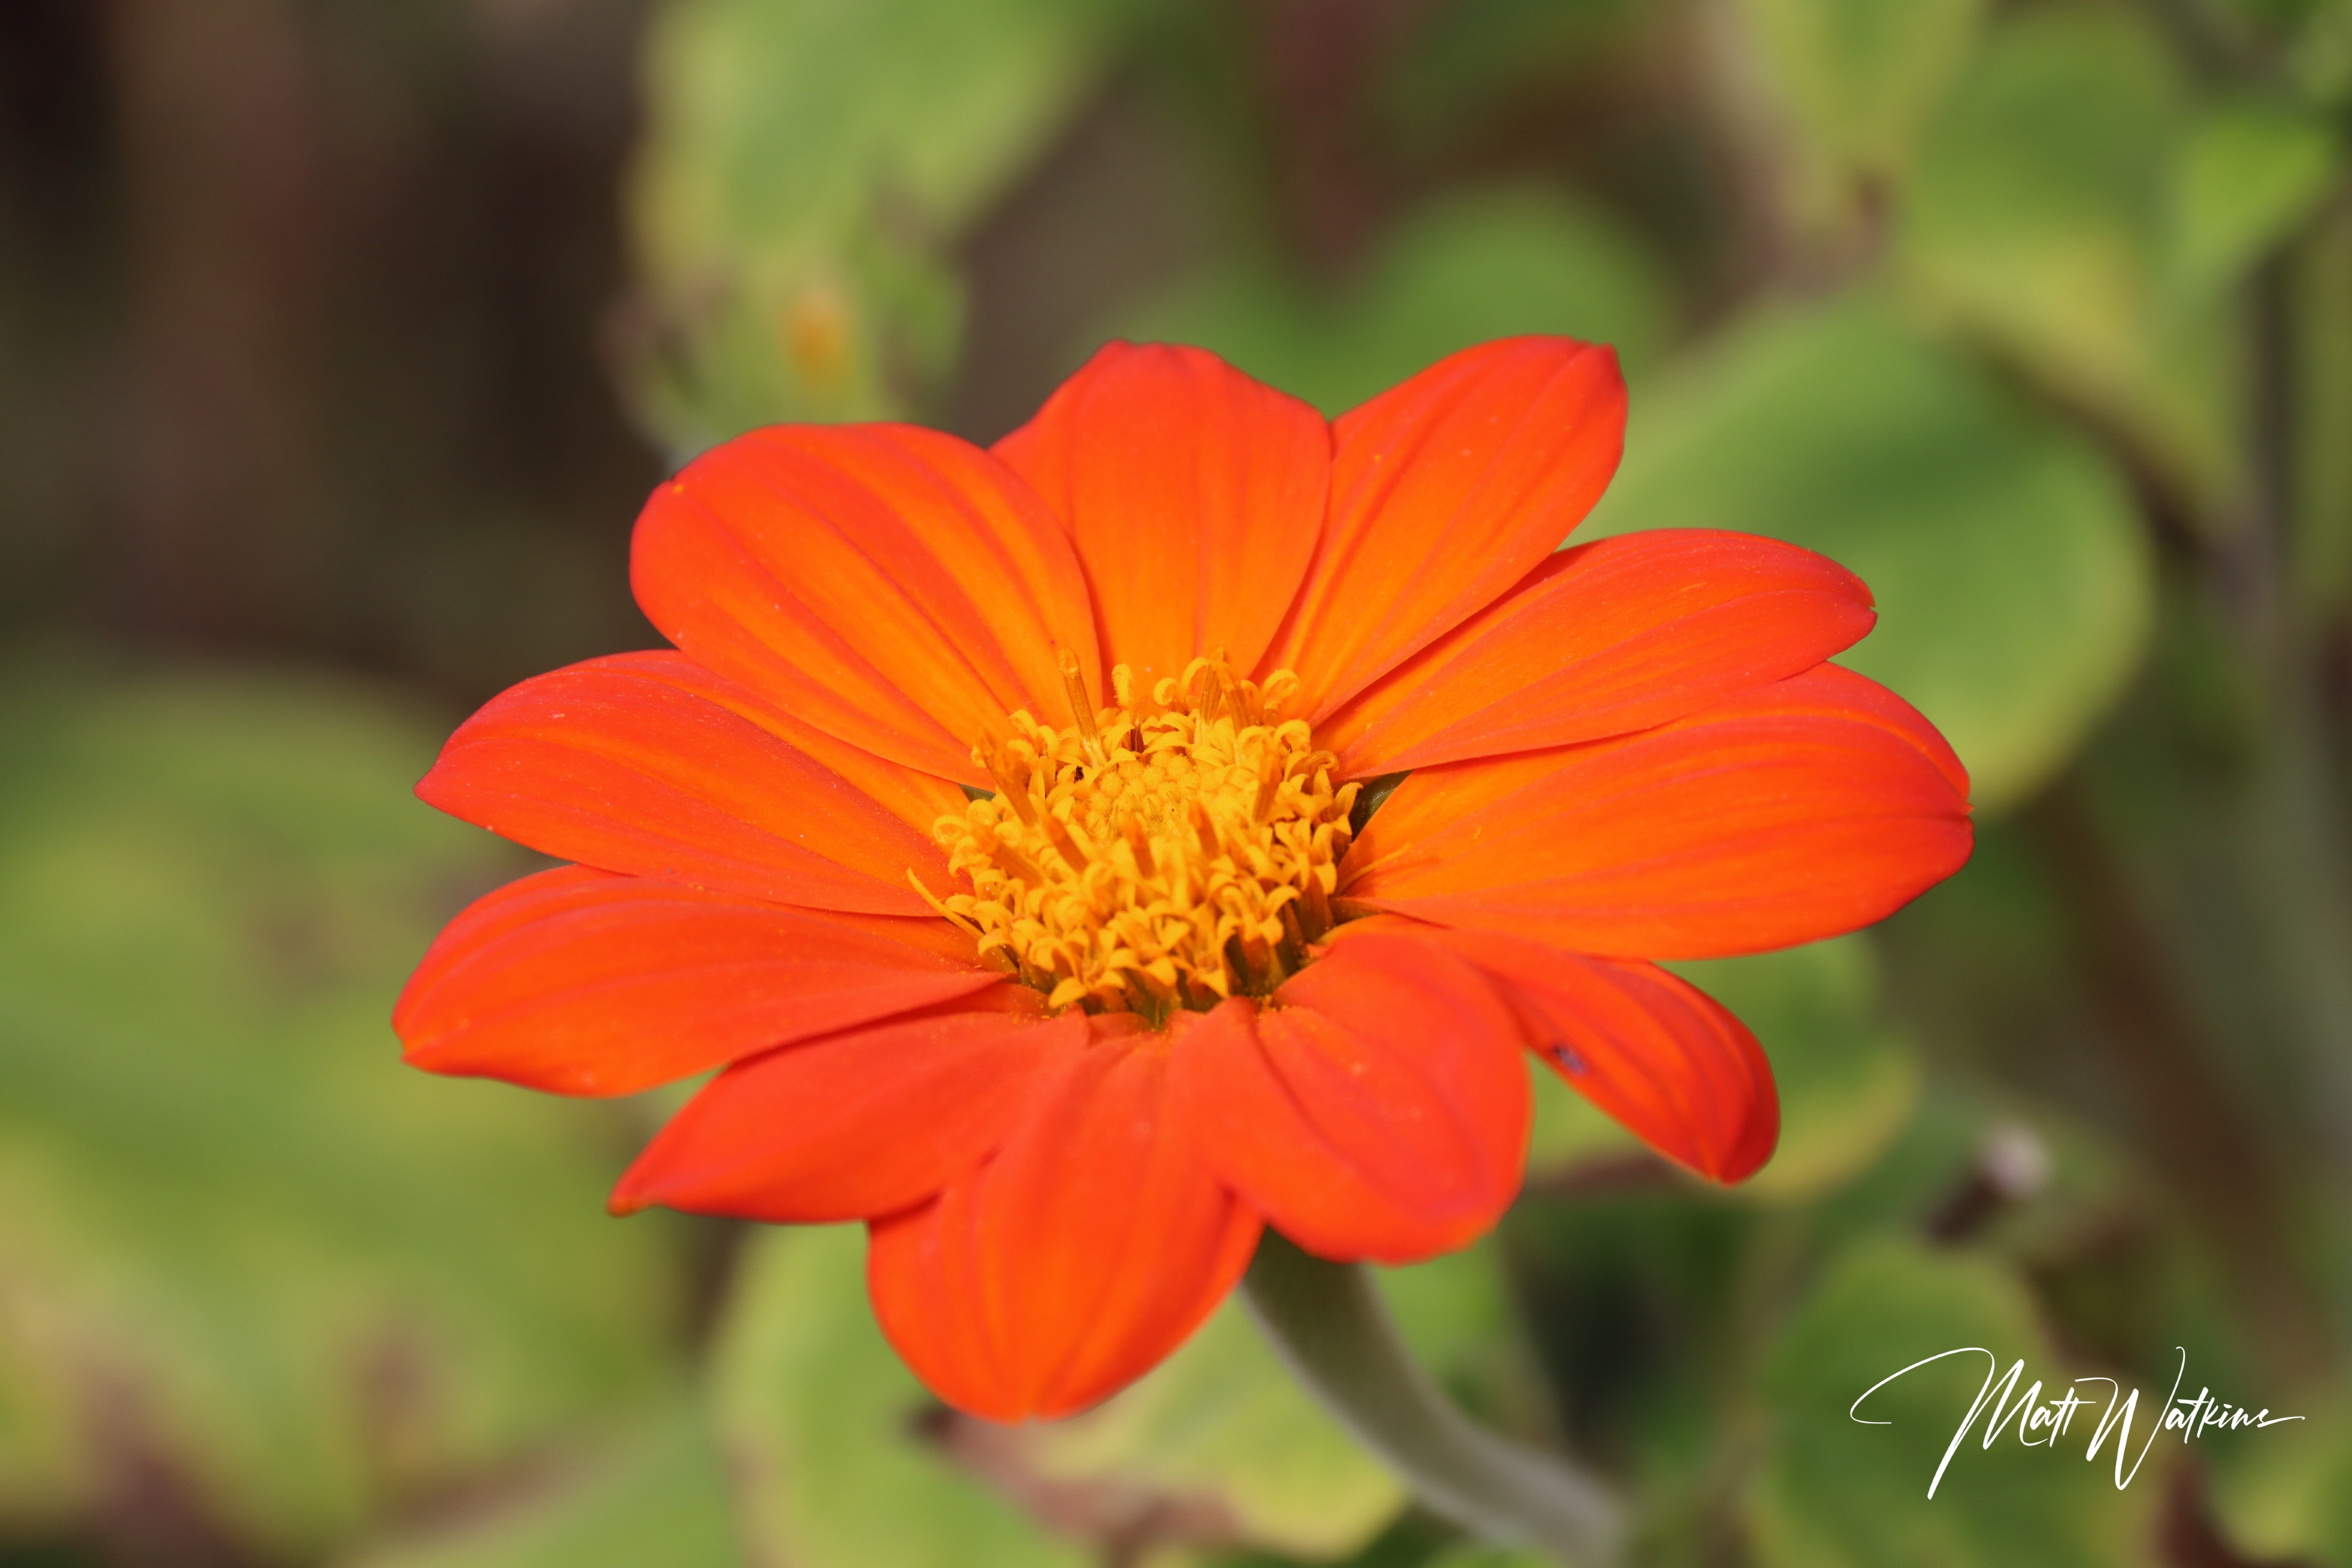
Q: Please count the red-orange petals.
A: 11